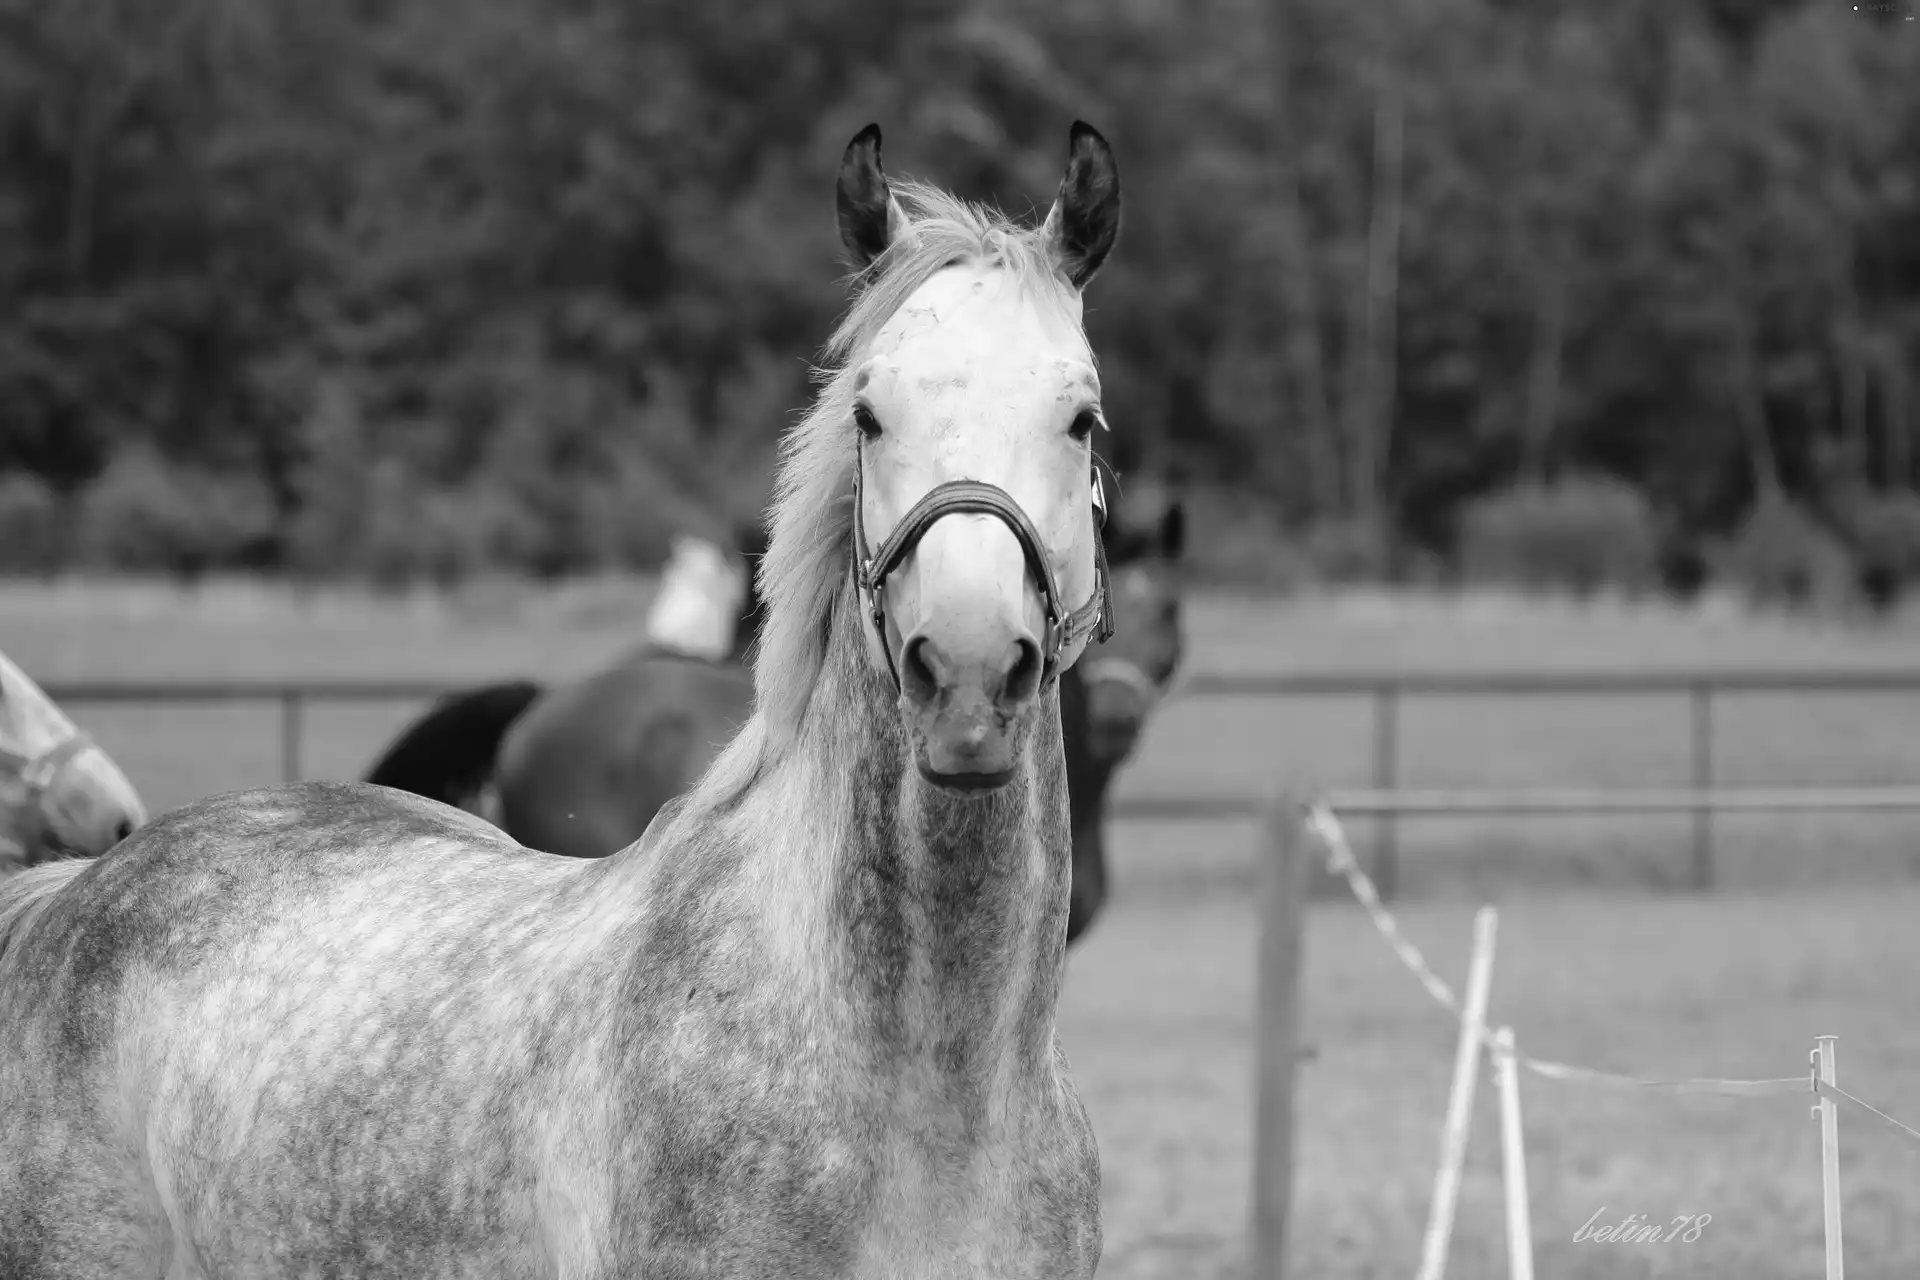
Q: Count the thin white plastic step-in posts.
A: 3